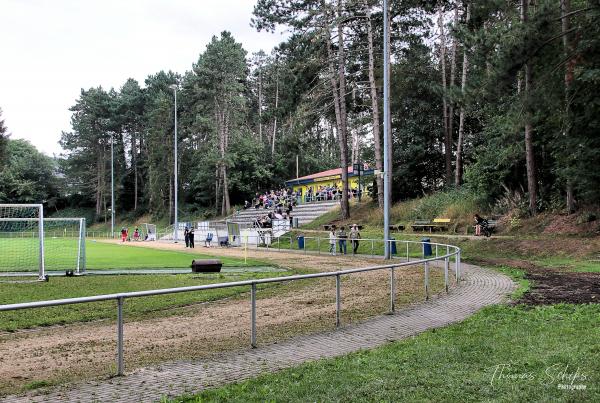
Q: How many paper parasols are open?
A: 0